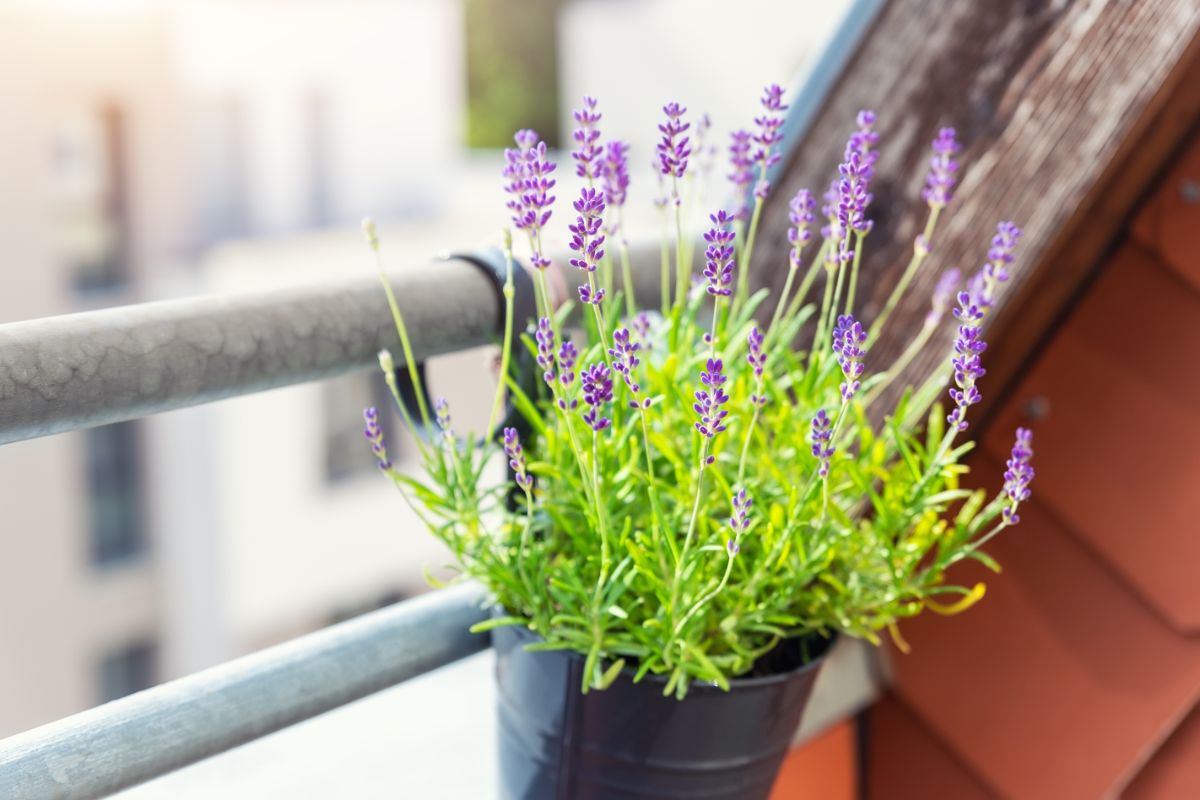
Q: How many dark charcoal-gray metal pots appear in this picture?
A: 1